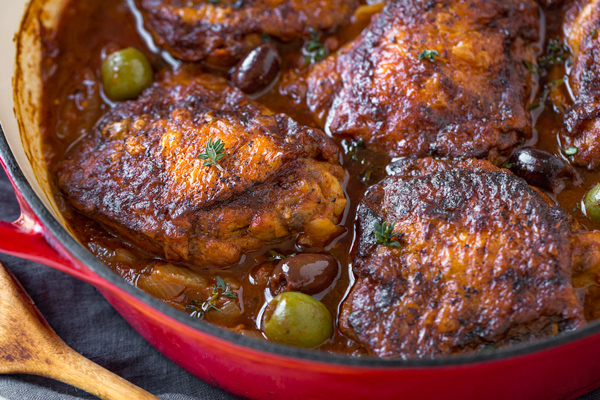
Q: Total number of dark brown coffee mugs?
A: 0